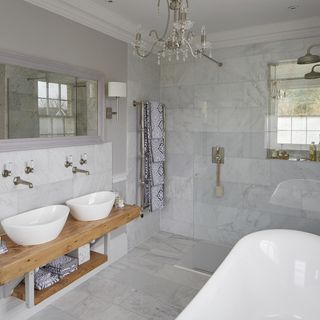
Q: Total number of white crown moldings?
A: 2